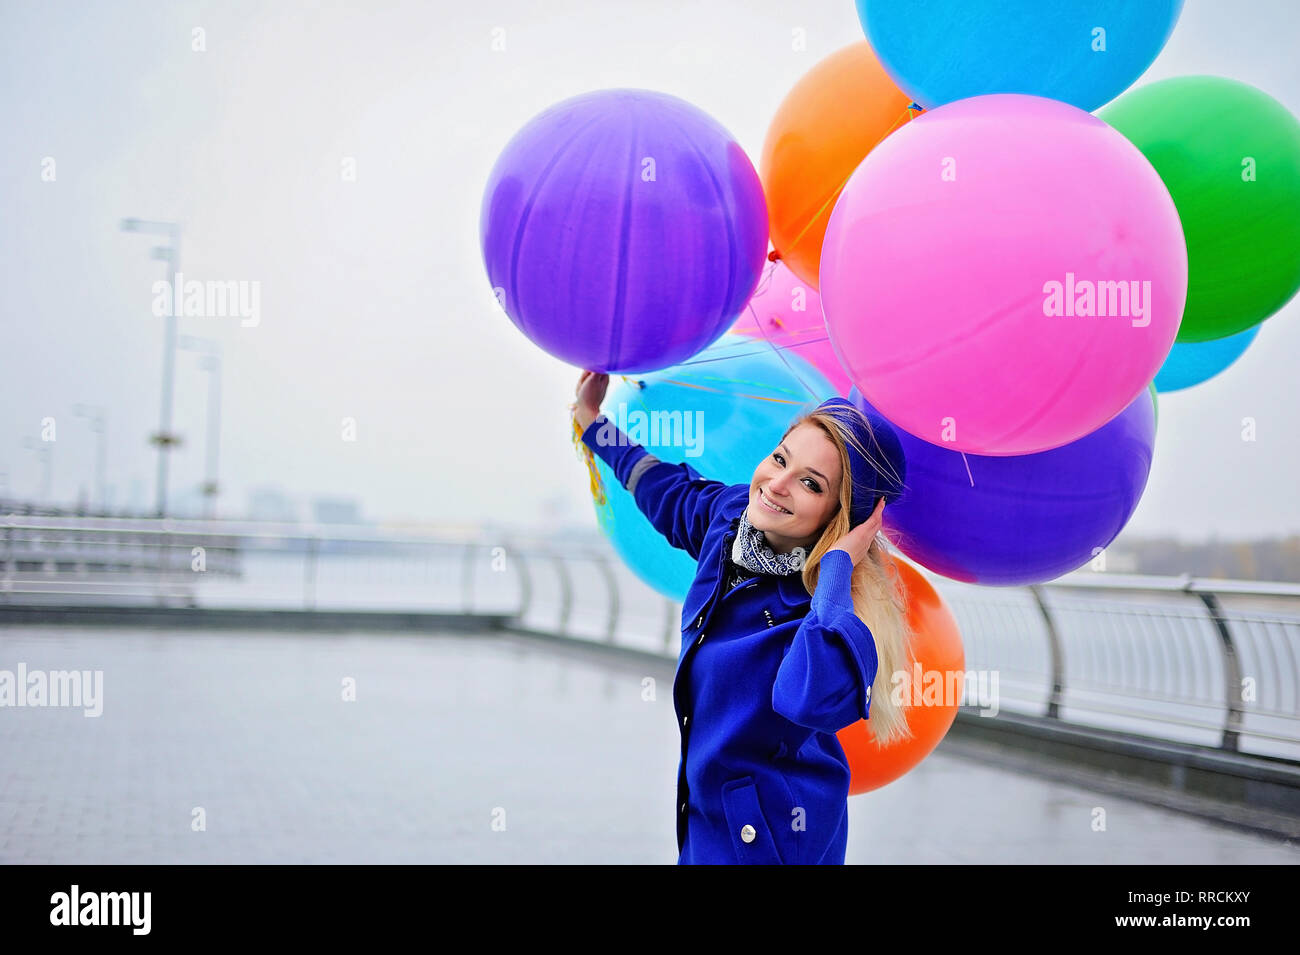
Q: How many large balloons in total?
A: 10